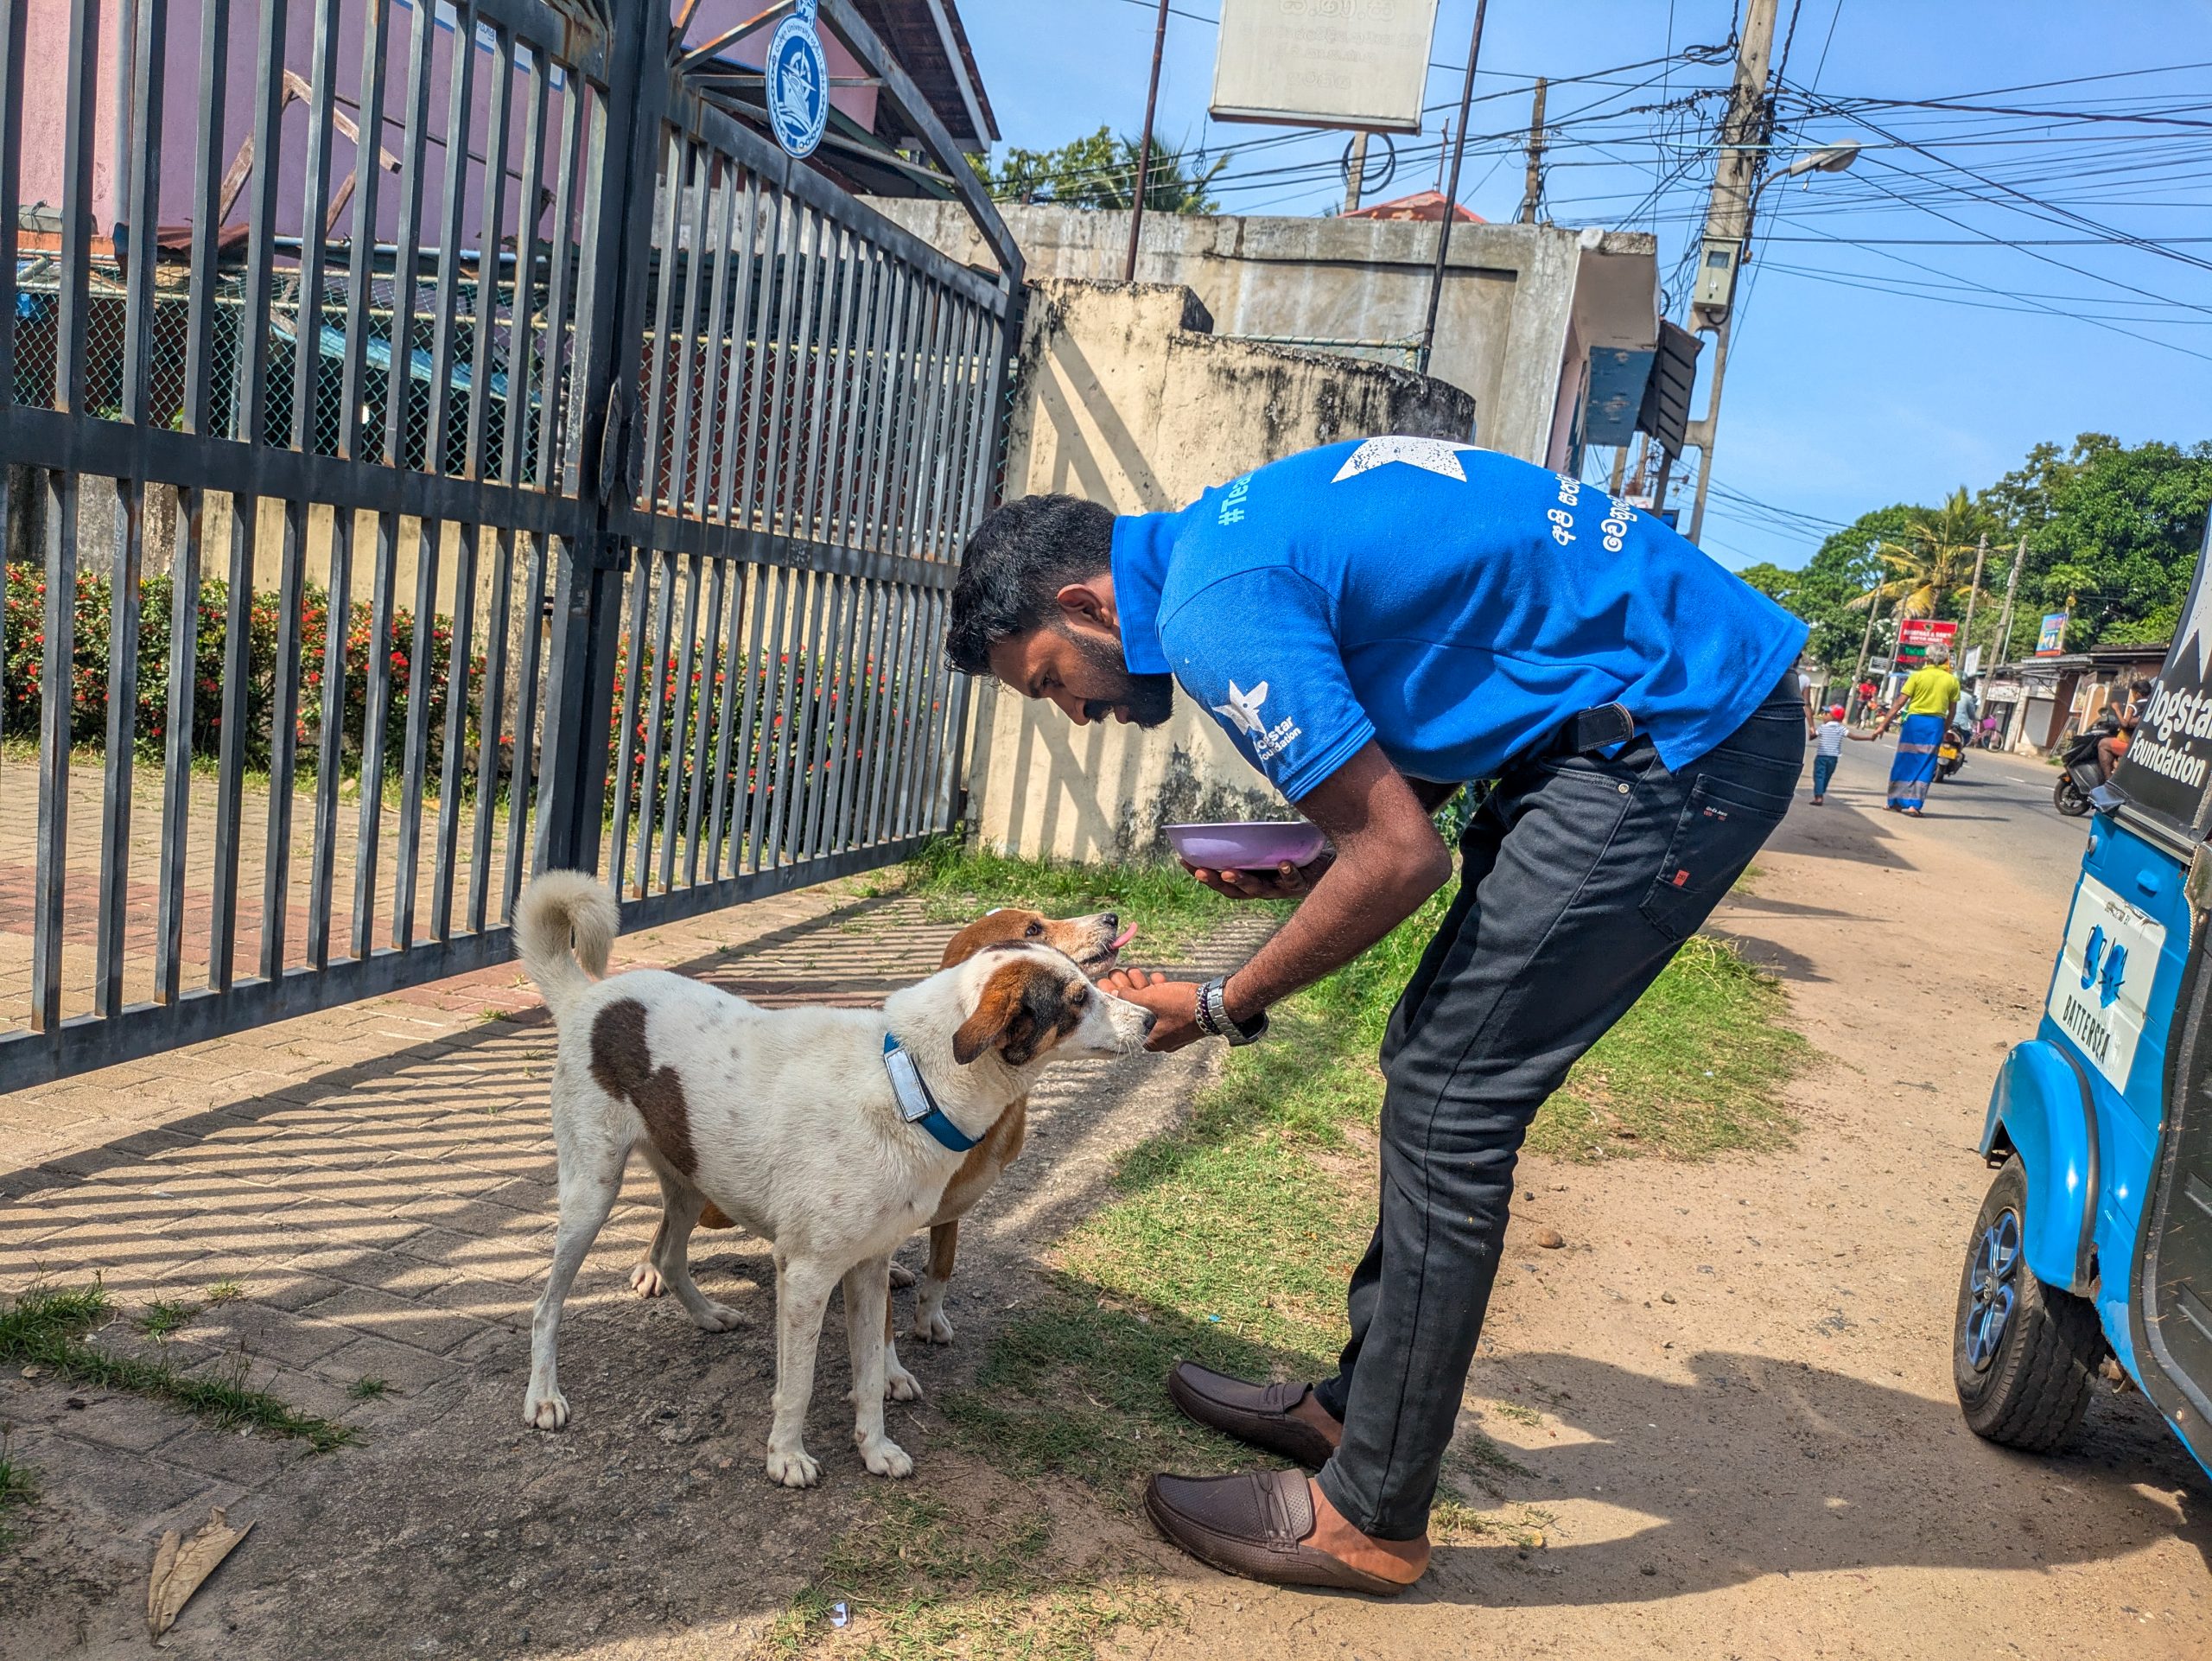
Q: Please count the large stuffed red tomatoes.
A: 0